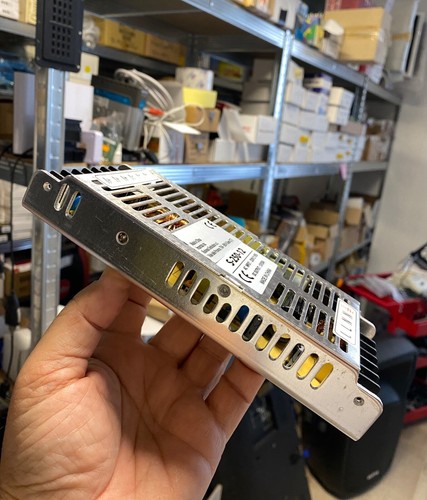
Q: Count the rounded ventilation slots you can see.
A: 14